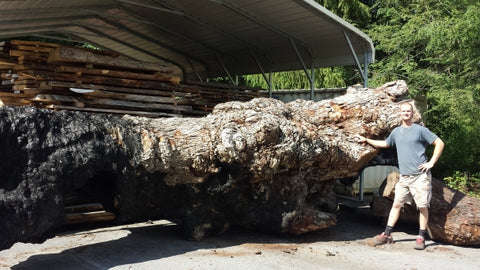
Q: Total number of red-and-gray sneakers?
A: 2